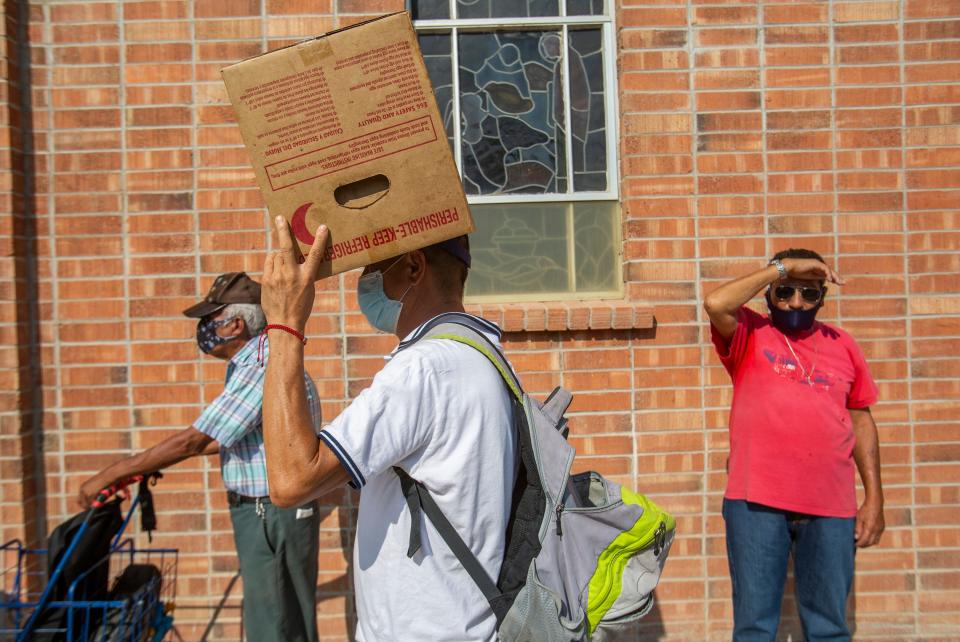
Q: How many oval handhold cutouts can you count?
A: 1